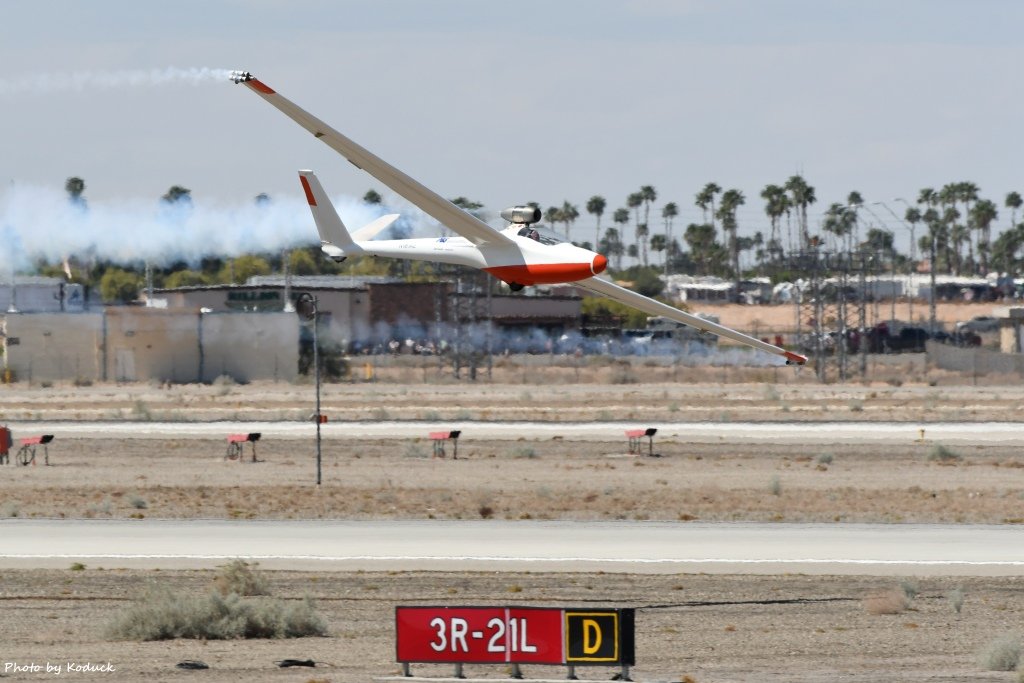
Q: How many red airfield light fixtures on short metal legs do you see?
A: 4